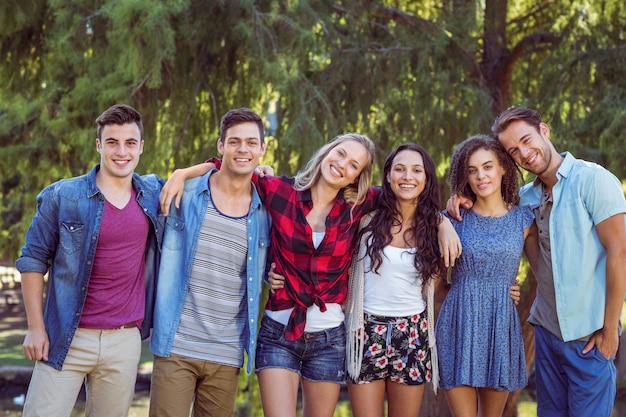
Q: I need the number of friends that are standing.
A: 6